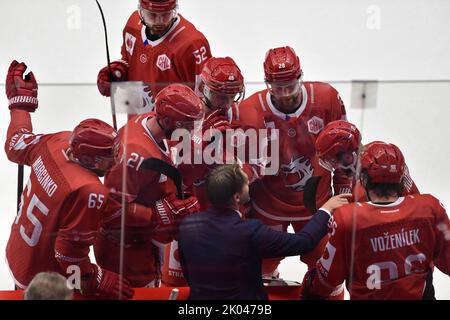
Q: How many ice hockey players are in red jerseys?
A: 7